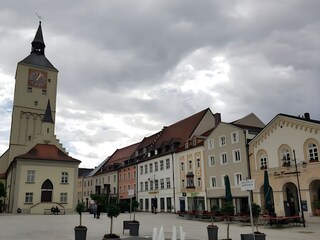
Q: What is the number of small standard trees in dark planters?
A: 6